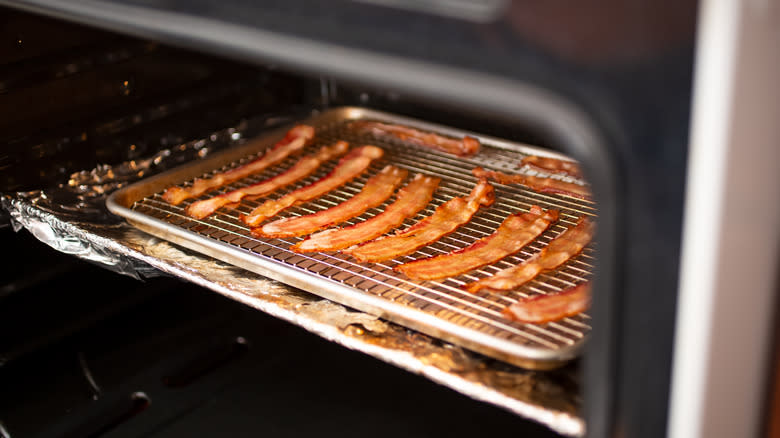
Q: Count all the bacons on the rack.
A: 12